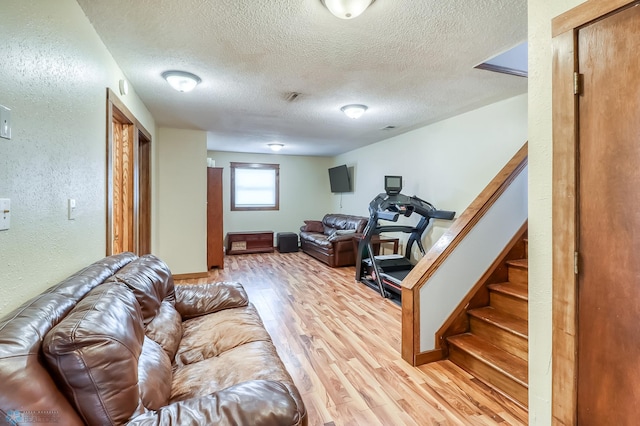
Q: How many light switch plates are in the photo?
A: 3